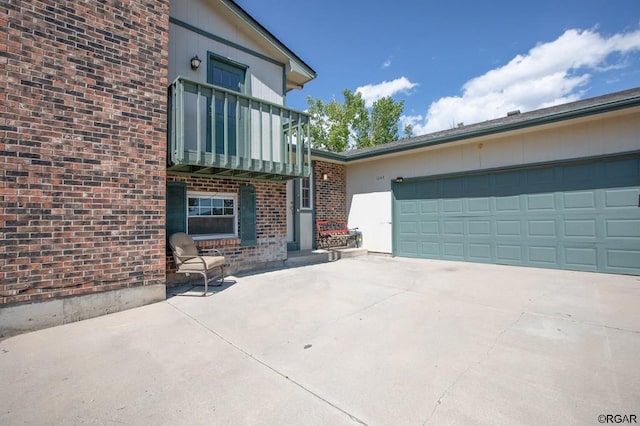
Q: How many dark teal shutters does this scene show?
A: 2